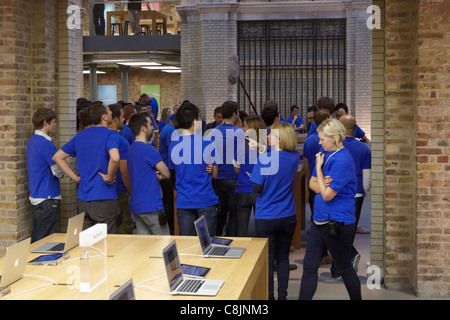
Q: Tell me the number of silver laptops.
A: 5